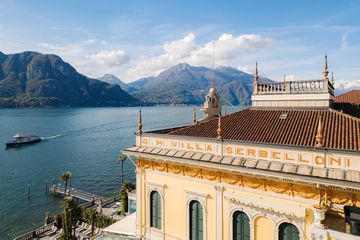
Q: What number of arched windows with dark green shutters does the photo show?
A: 4